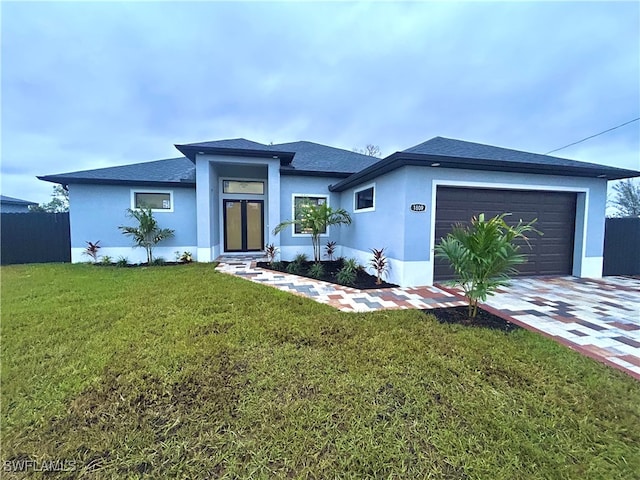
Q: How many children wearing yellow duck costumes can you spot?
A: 0